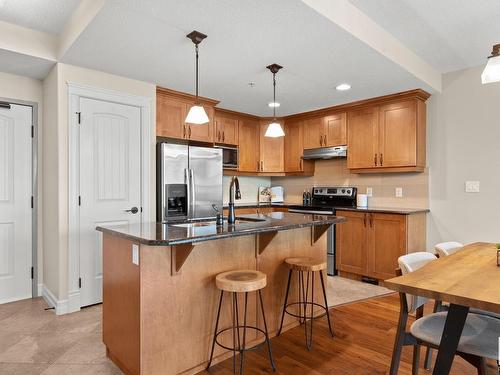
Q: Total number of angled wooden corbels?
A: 3